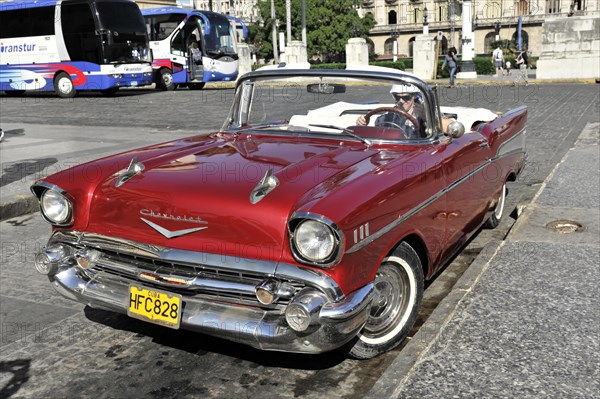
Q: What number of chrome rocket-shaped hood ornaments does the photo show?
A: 2